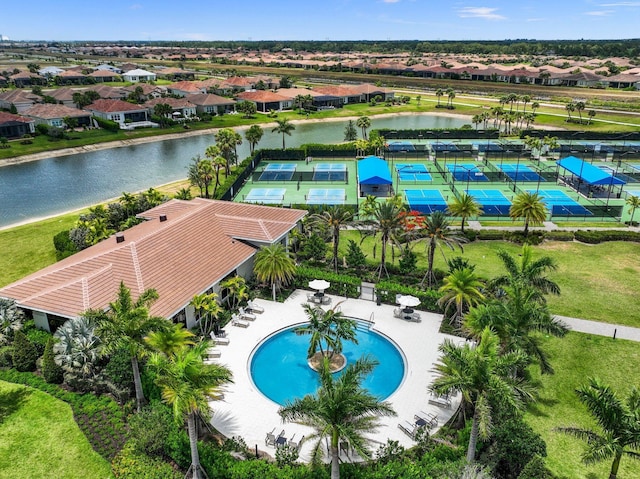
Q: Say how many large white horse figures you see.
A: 0